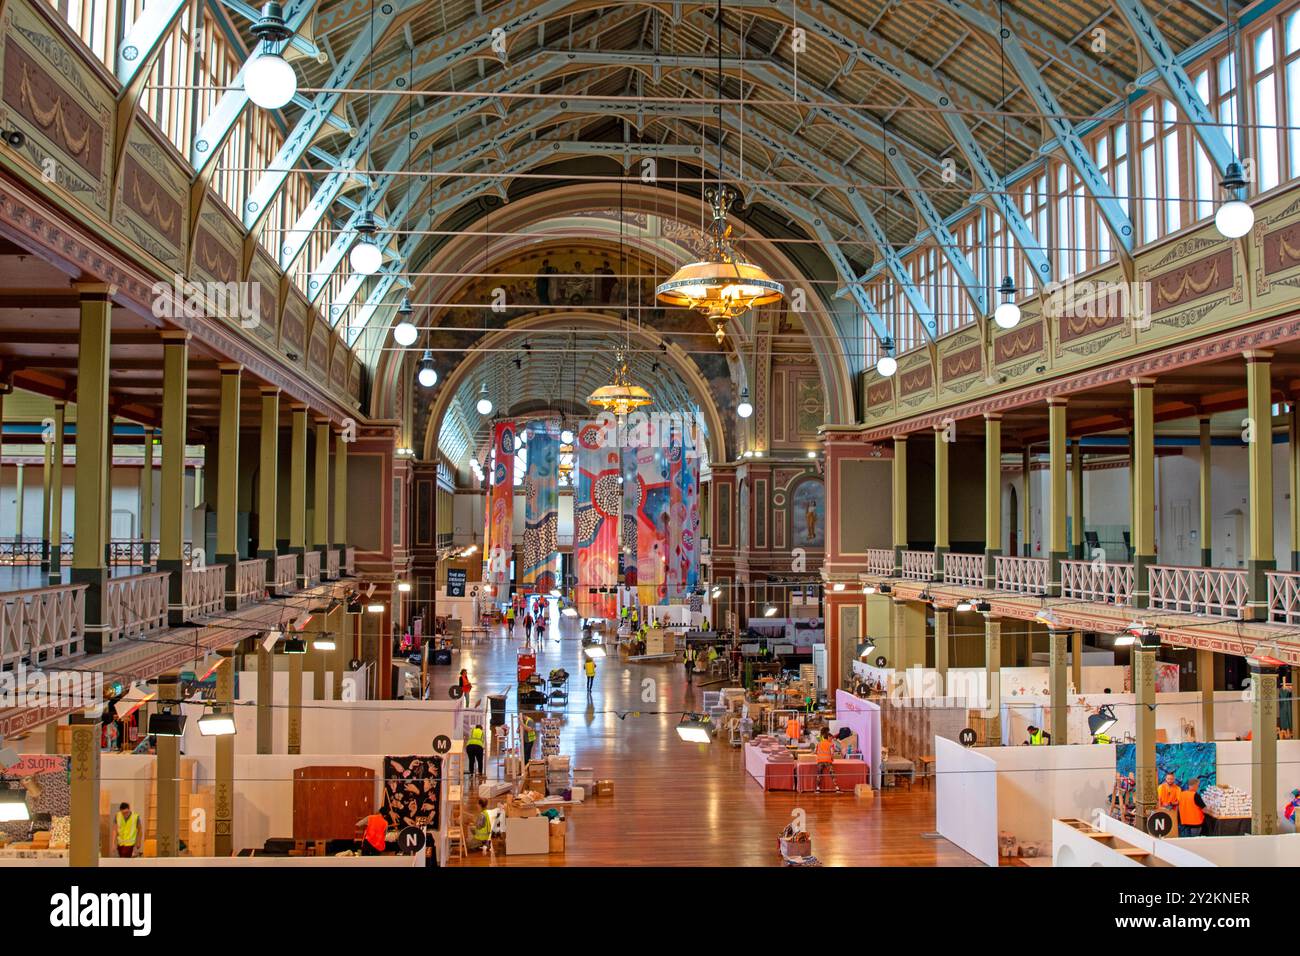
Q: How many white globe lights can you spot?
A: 9